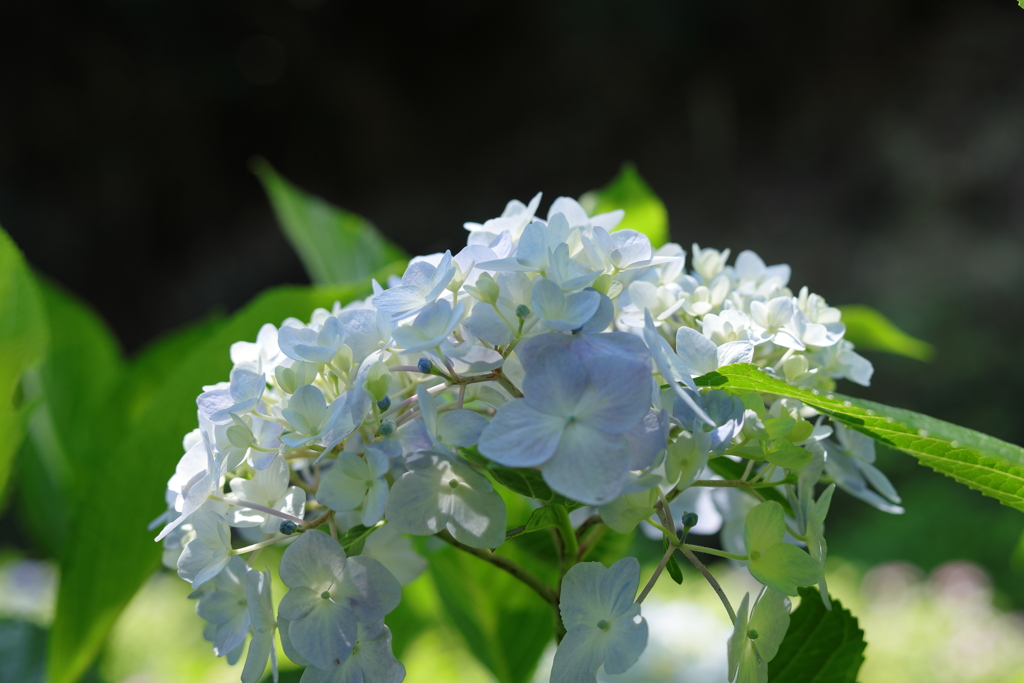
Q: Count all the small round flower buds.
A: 6